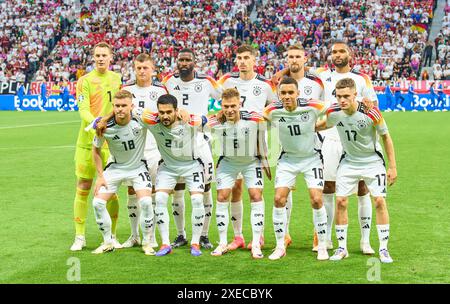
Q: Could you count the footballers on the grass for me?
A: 11